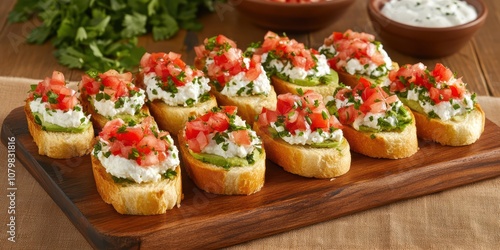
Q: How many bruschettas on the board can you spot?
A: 11